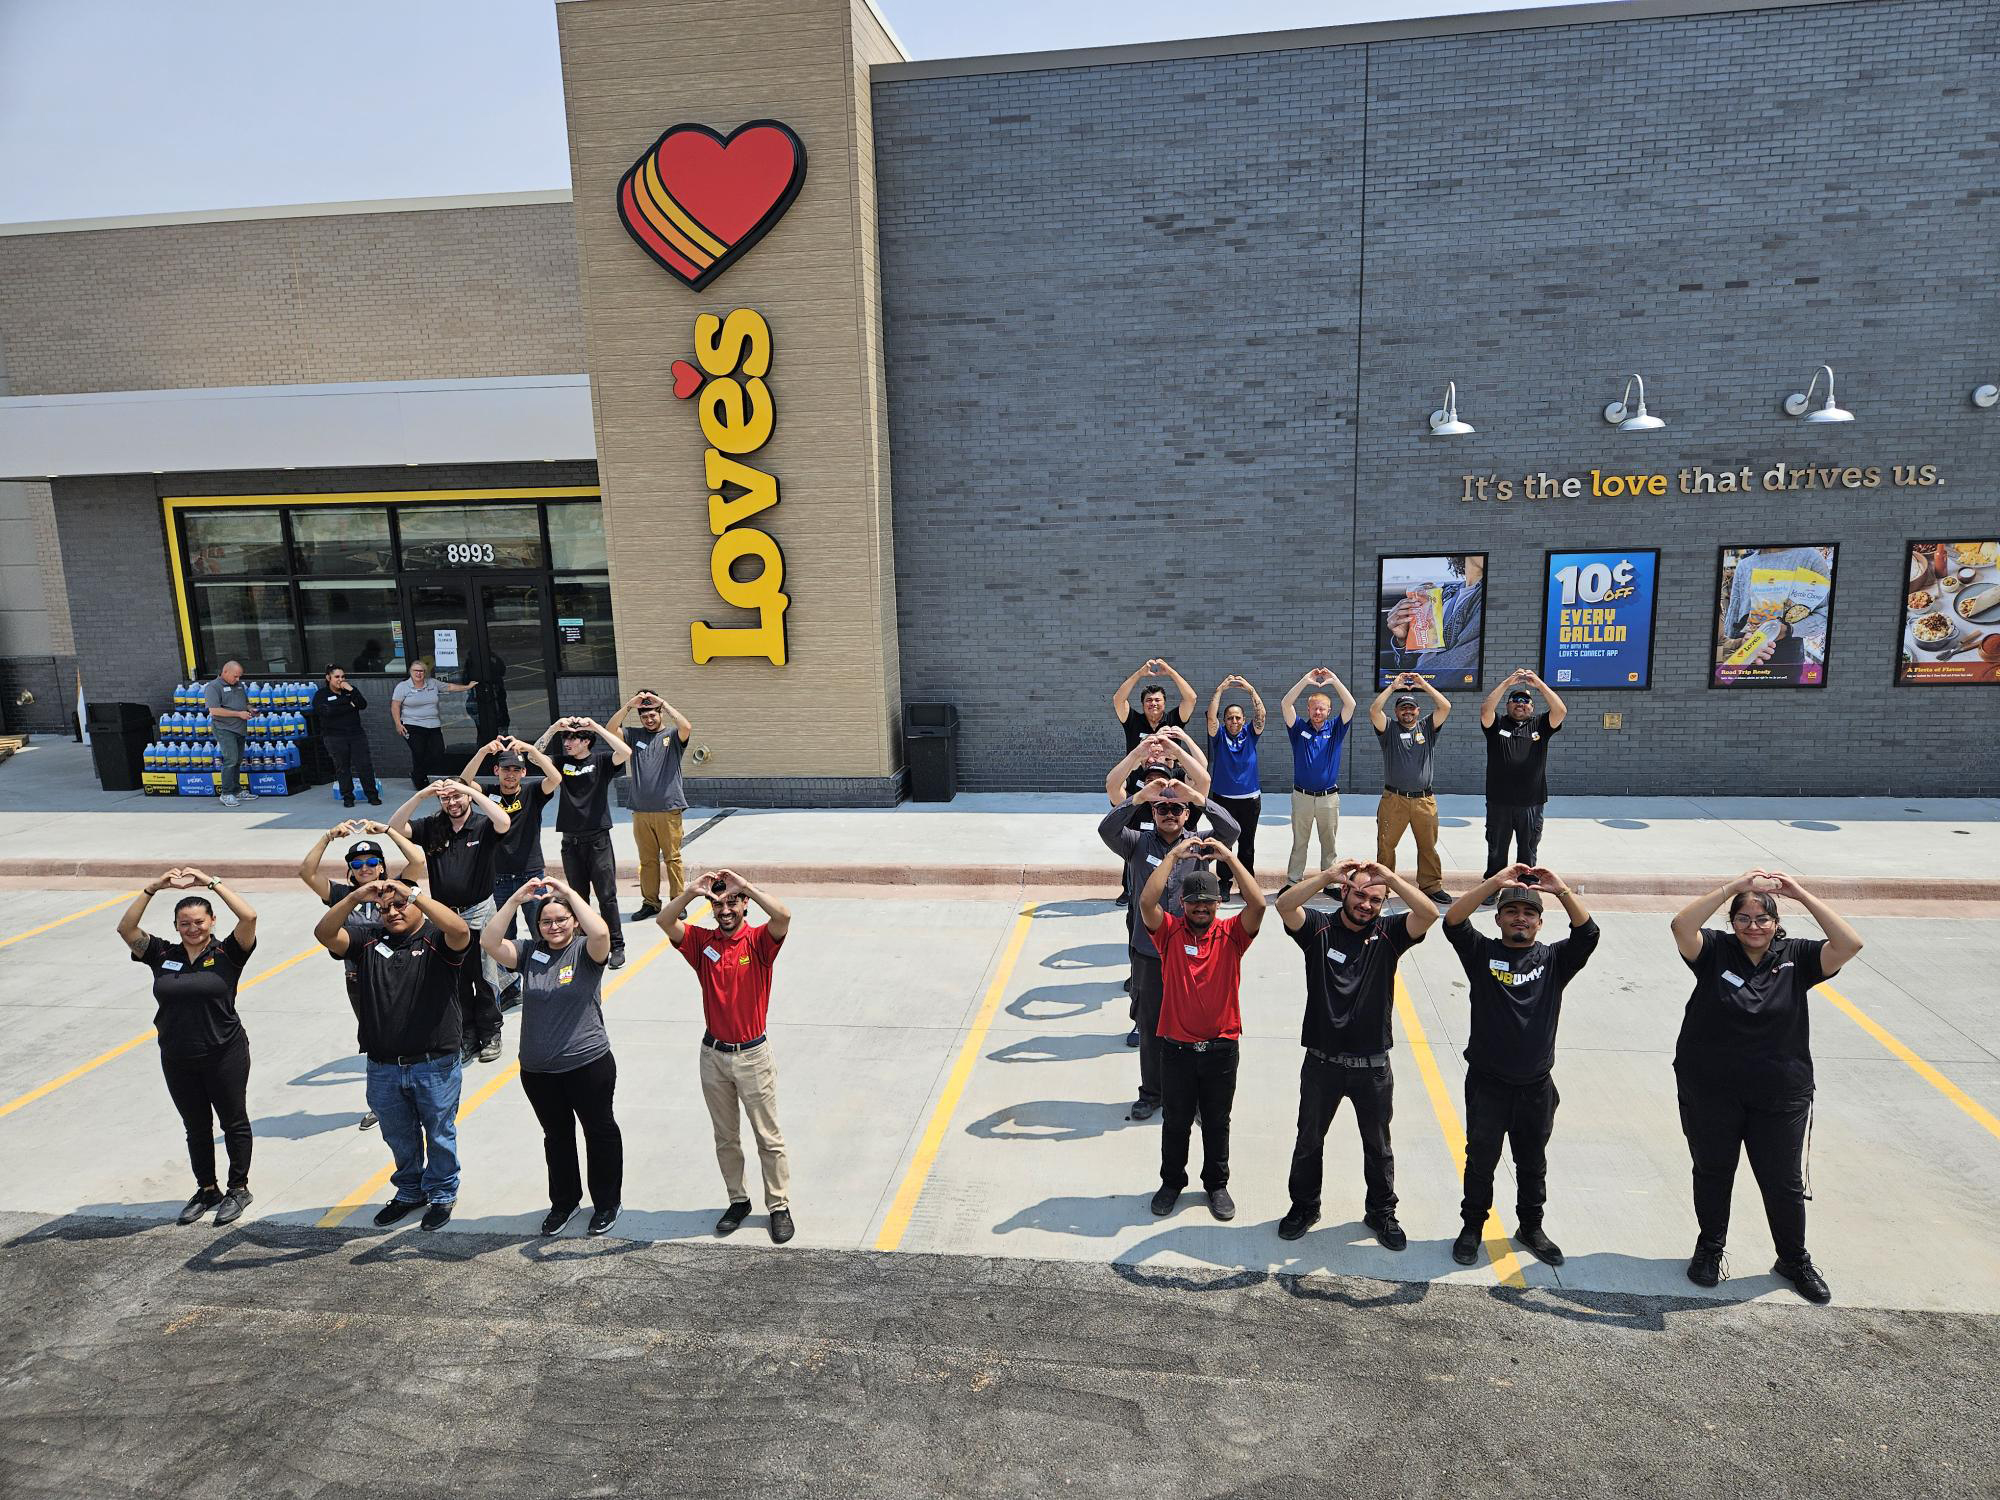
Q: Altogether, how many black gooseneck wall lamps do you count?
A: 0